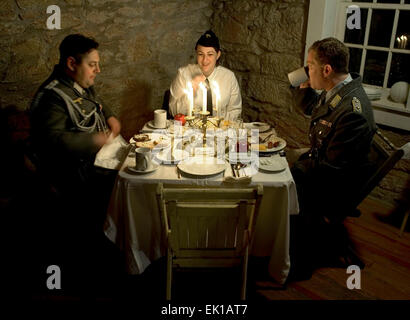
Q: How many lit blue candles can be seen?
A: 0